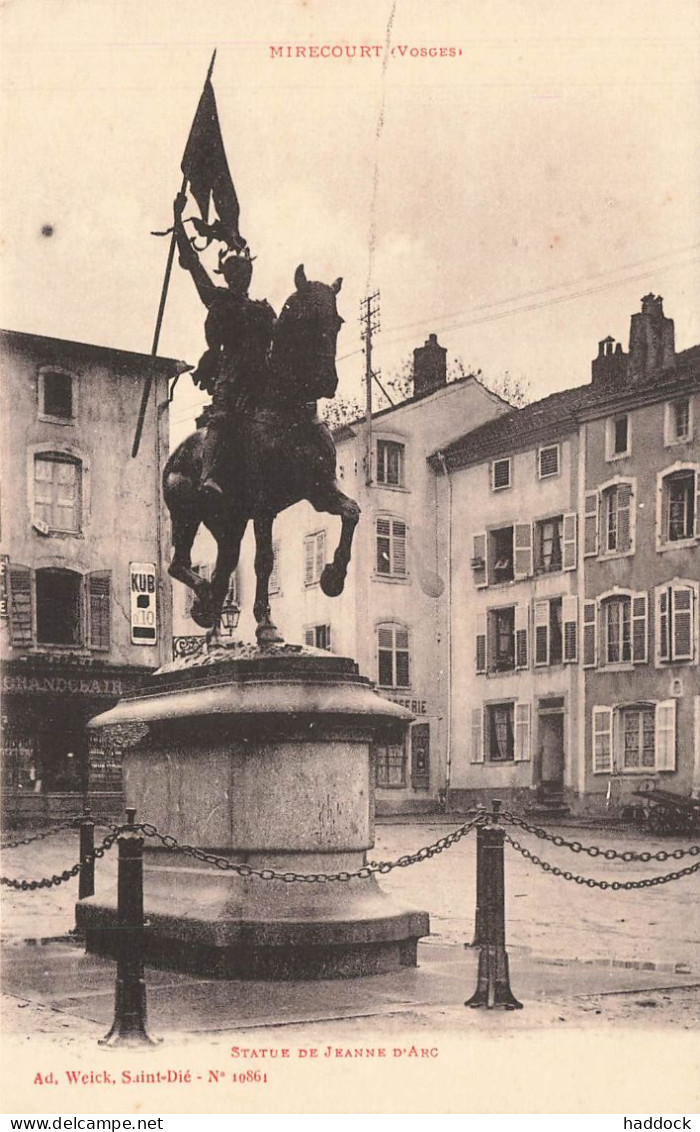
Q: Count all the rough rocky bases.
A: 1